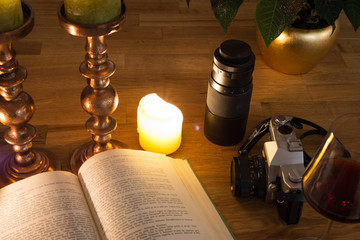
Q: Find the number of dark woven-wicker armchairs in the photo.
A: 0